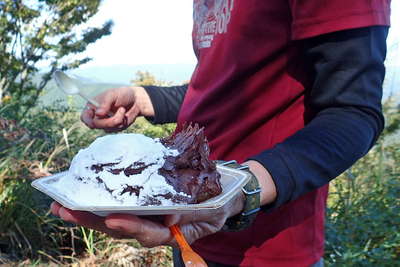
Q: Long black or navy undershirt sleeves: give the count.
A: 2